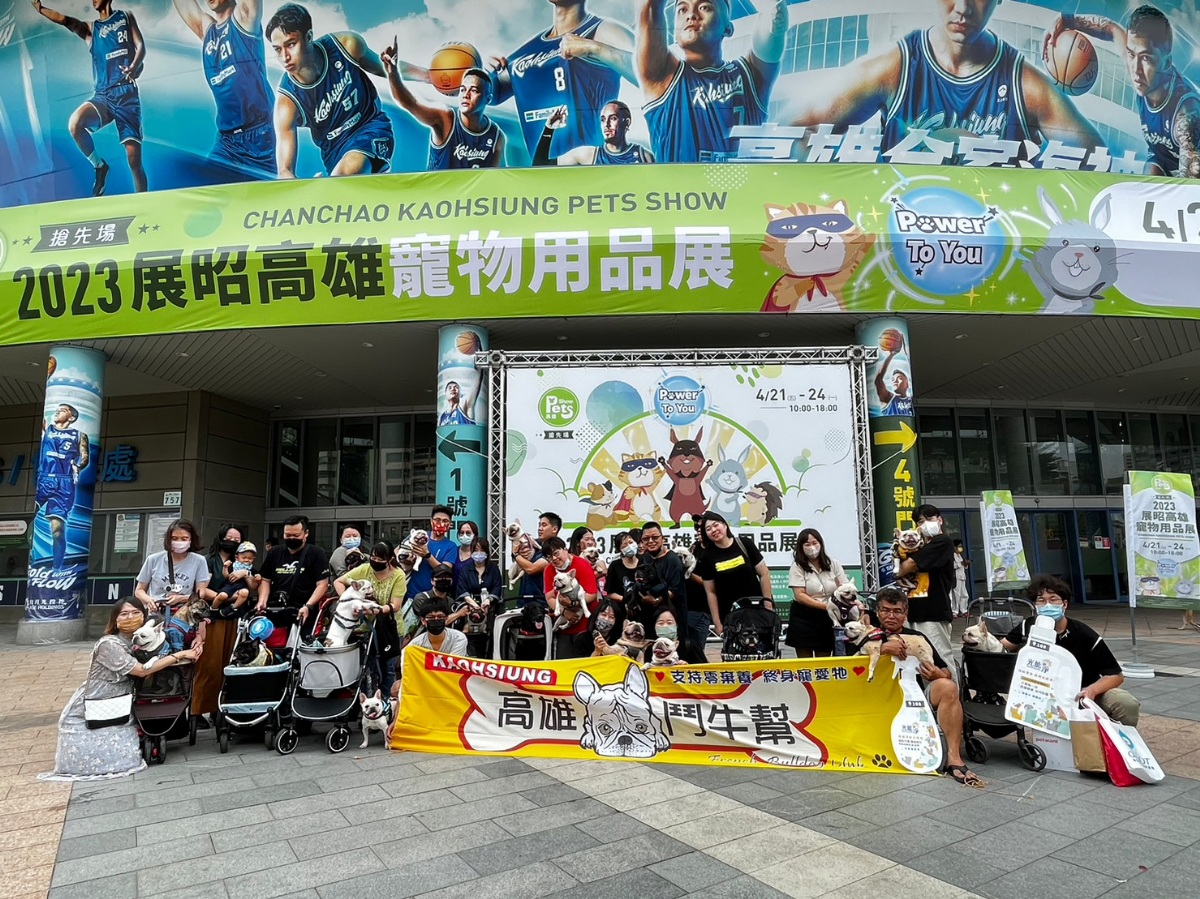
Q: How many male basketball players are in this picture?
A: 12